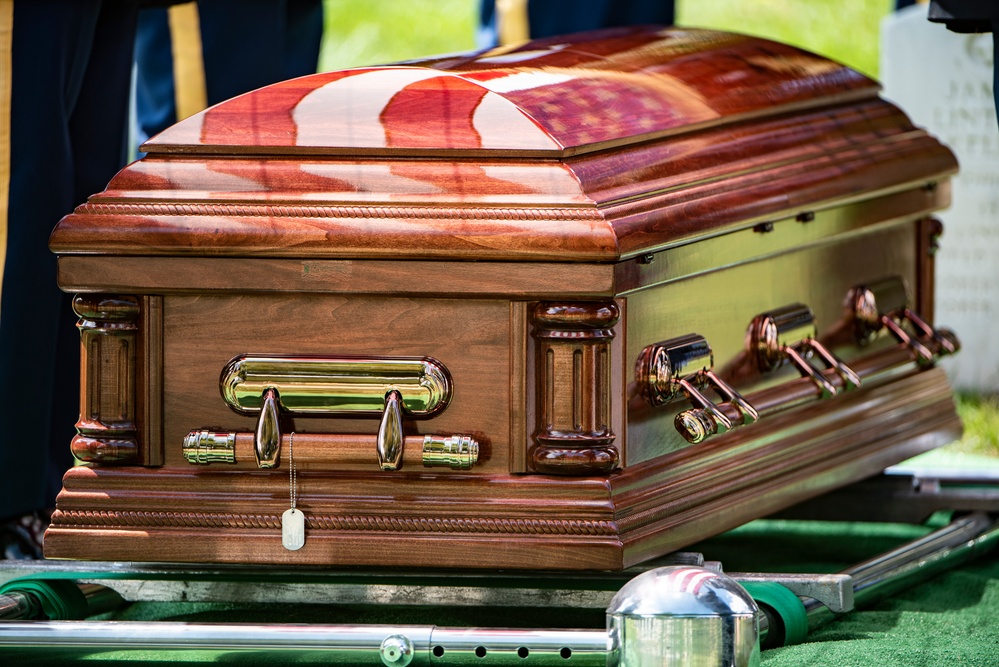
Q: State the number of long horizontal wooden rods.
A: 2